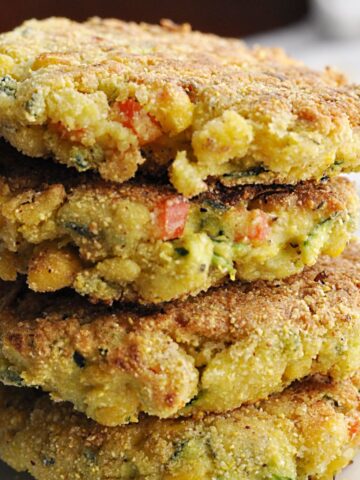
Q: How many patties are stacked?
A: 4